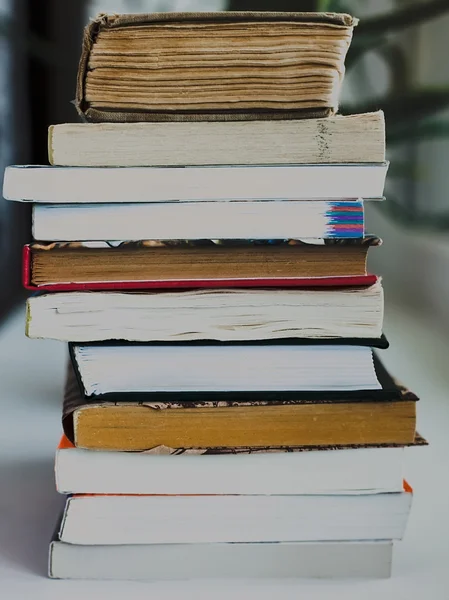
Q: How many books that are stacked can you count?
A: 11